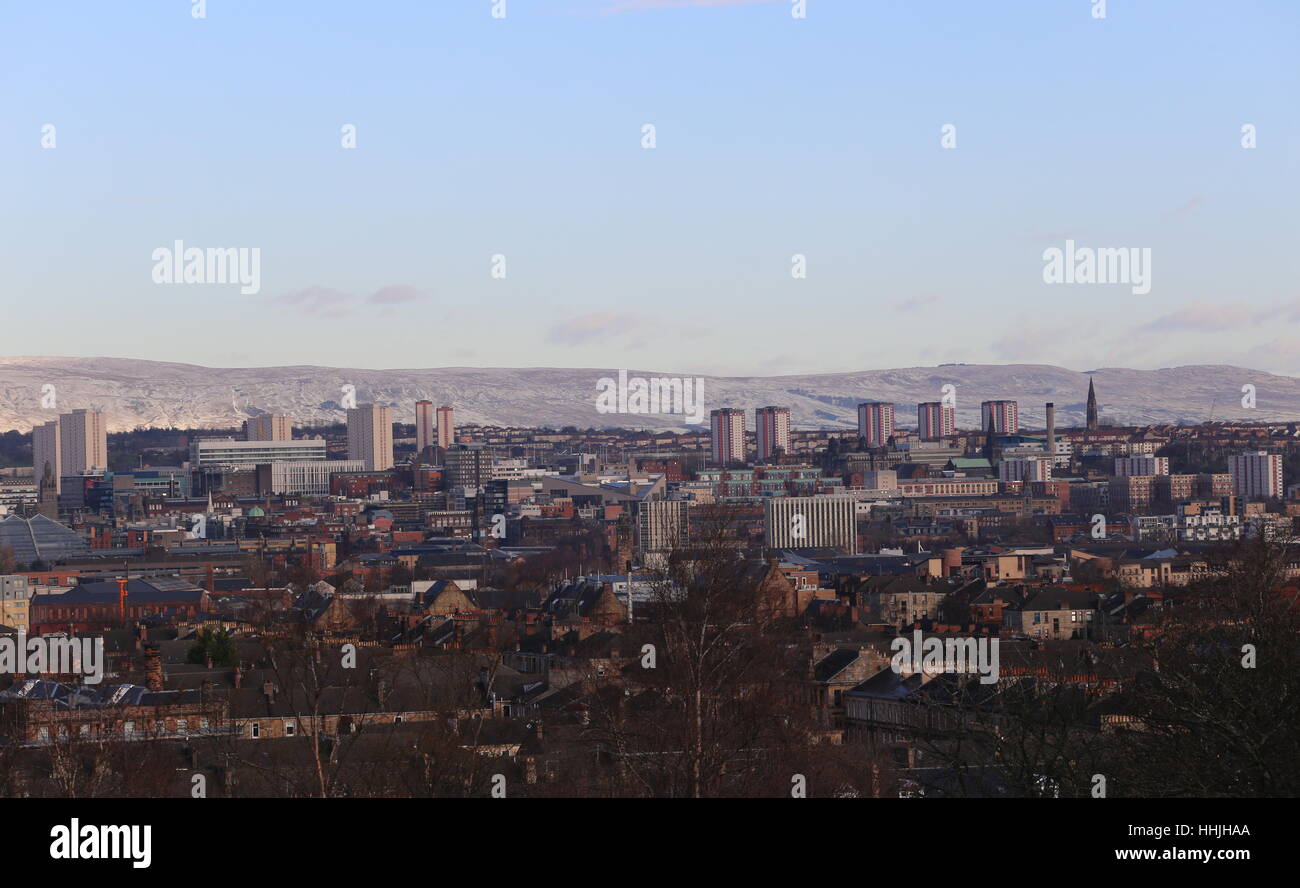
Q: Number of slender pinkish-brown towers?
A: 2